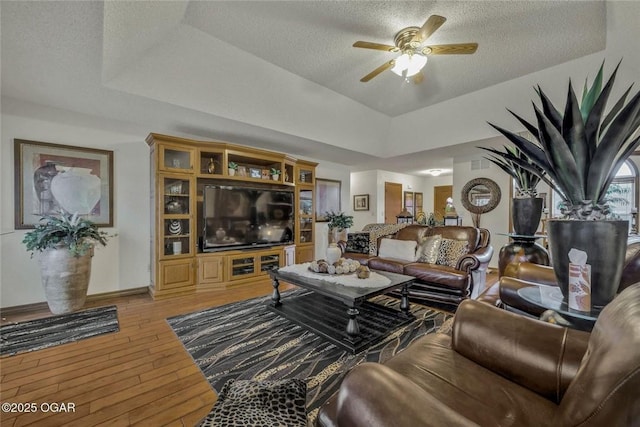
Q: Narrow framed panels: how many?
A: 2